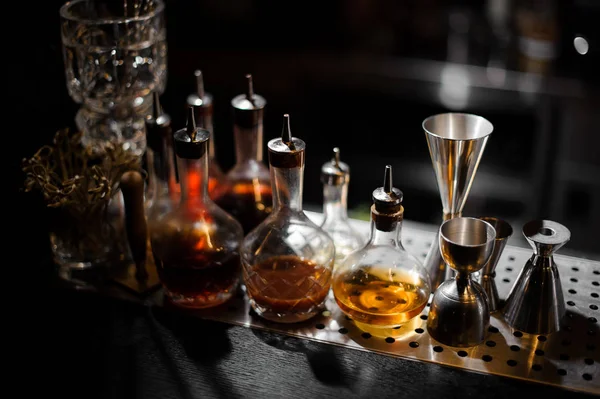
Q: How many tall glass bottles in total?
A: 7